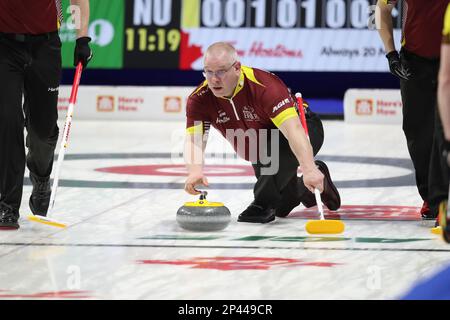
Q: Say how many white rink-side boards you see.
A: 2